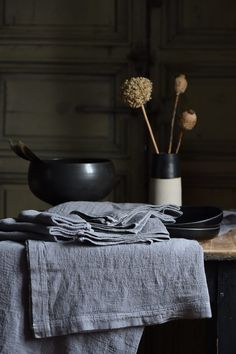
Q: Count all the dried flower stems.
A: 3